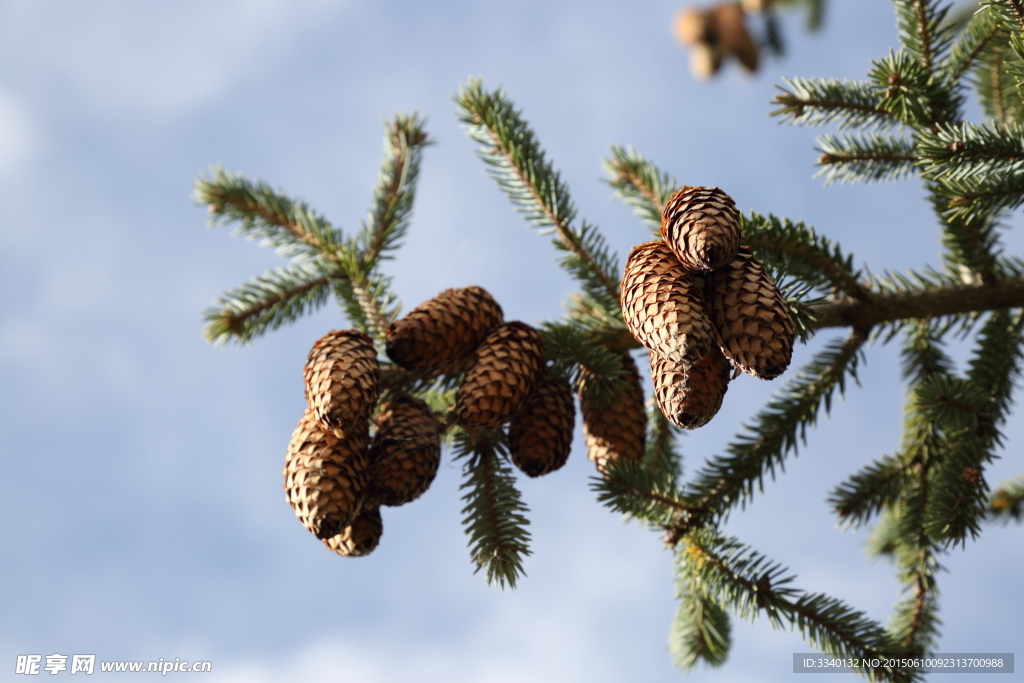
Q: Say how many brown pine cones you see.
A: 12